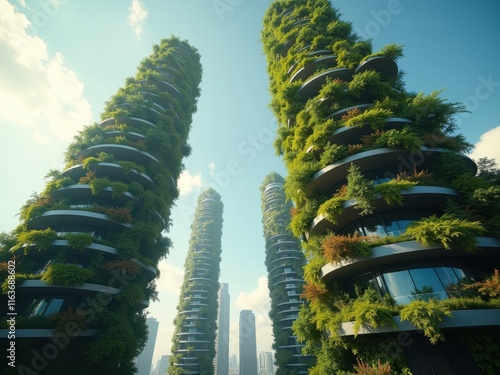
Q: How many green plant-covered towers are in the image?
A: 4